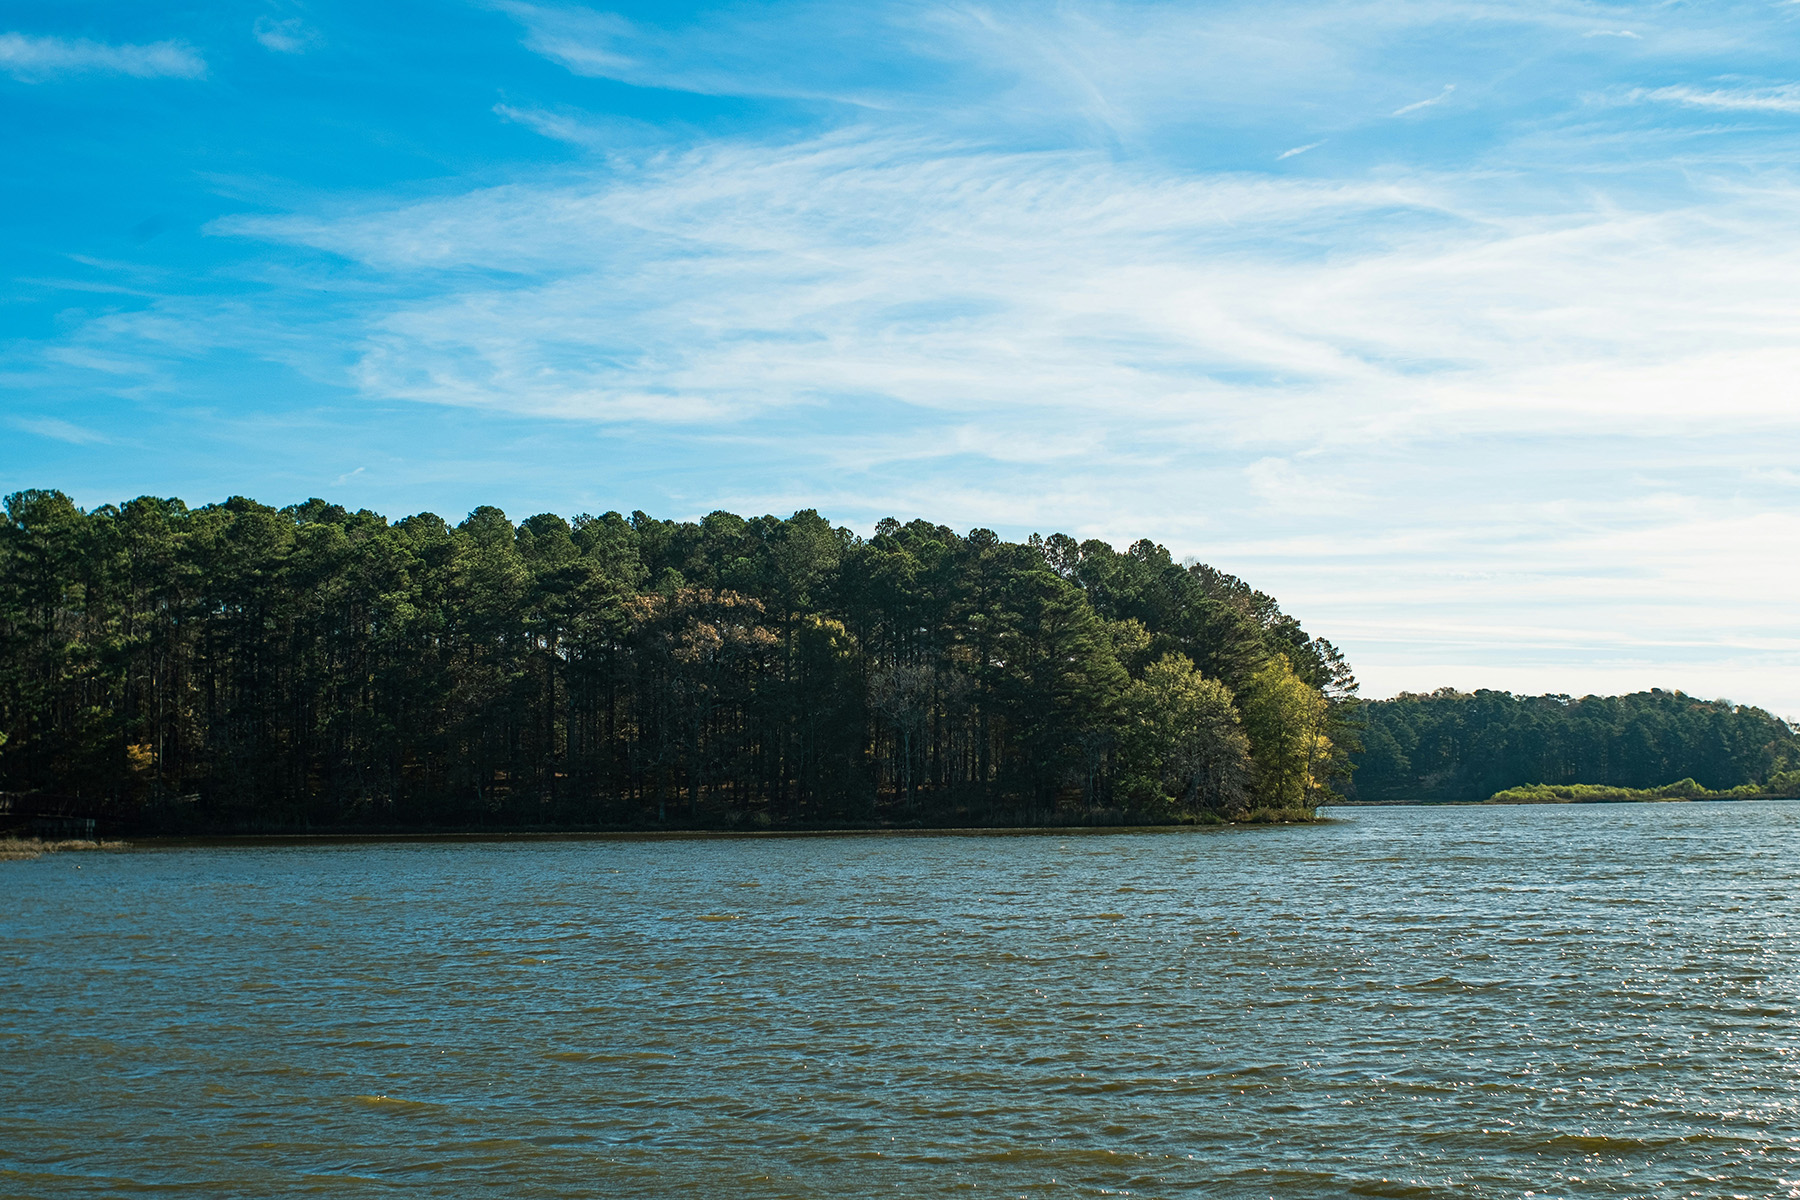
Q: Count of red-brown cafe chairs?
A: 0